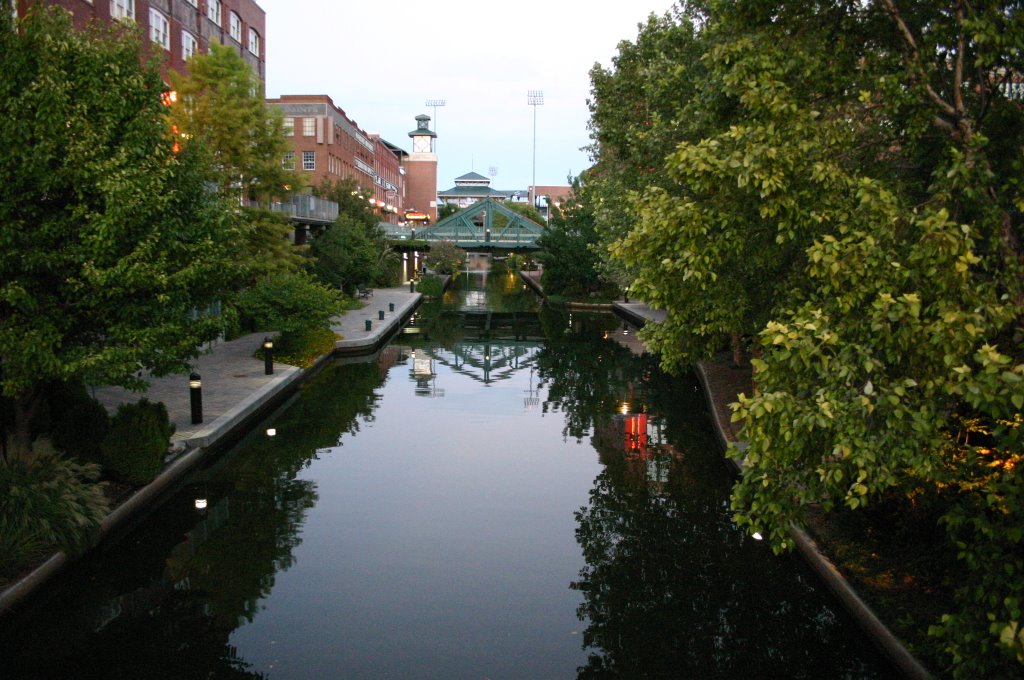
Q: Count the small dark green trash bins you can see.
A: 3